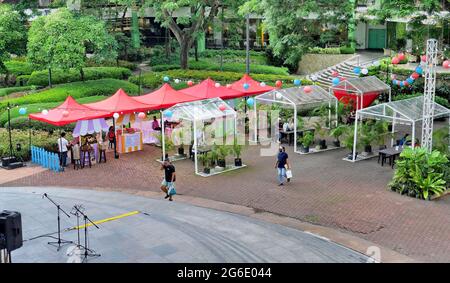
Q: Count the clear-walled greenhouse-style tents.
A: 4